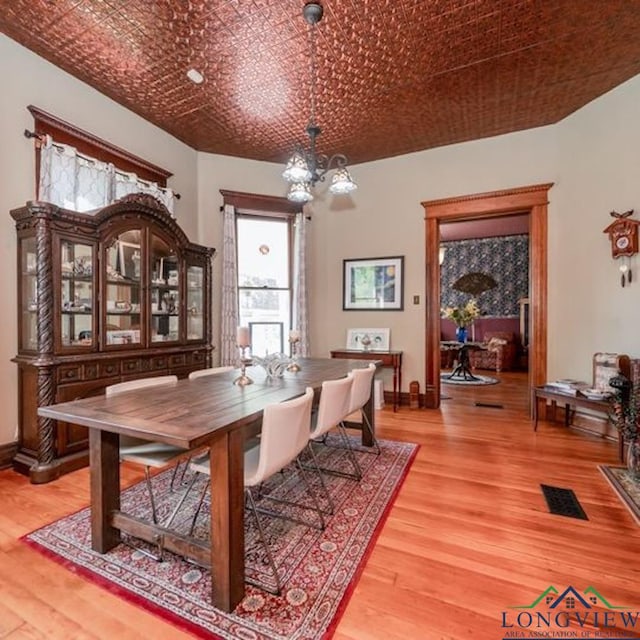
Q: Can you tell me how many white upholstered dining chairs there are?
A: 5